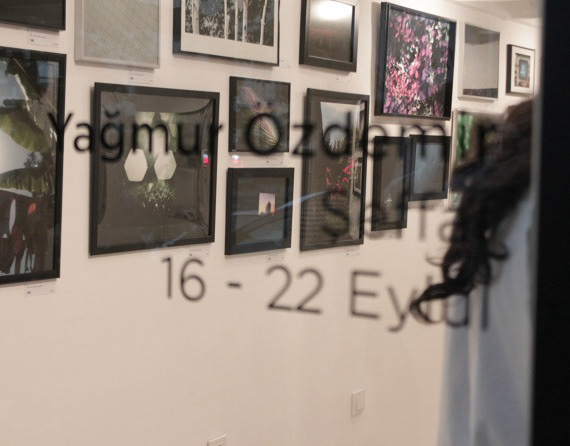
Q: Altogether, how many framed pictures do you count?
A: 15